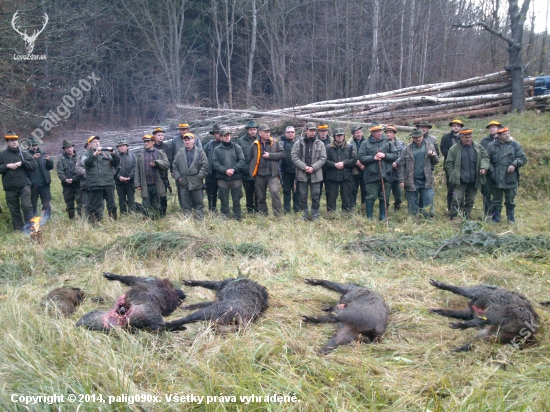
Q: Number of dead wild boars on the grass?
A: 5